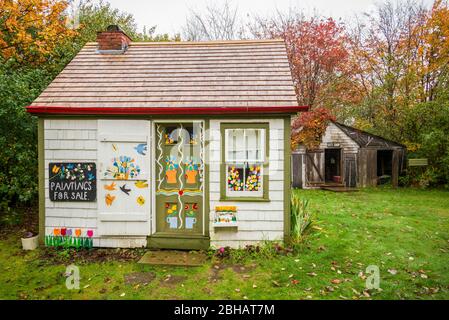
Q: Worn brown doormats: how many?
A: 1